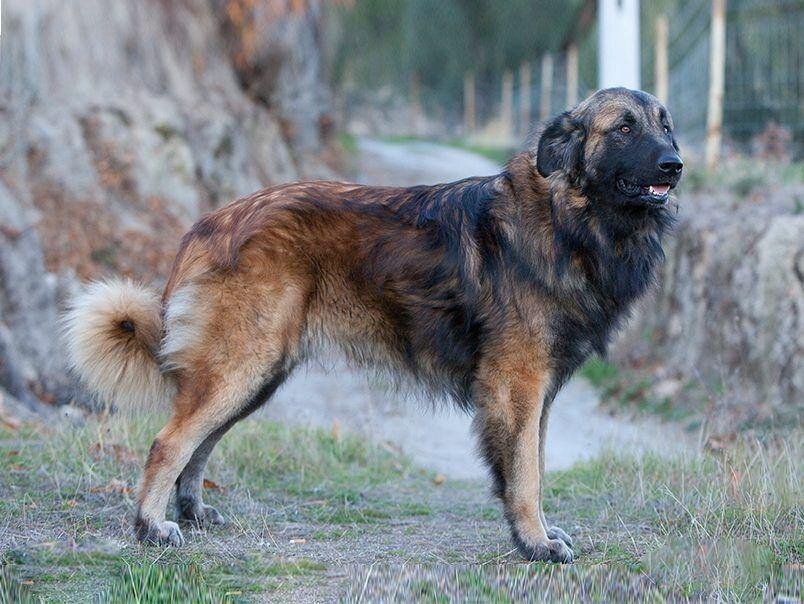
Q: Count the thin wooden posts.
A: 7